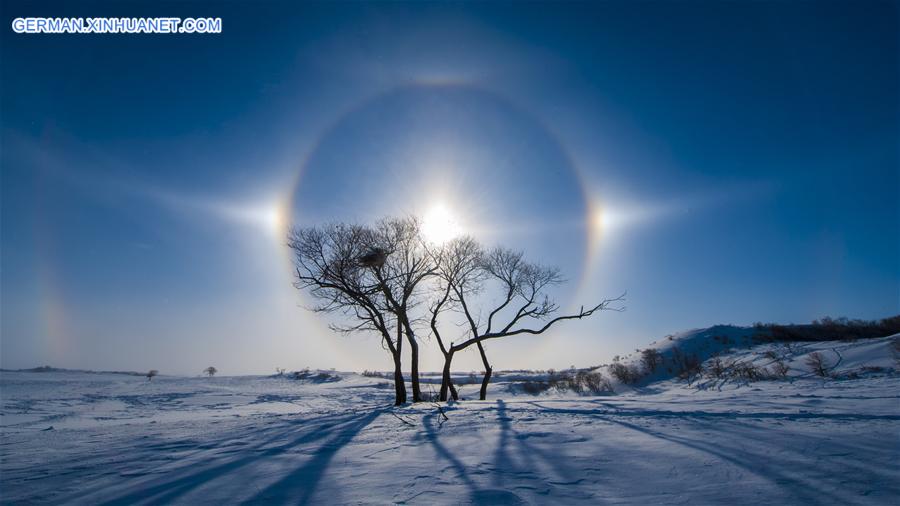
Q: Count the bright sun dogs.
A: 2